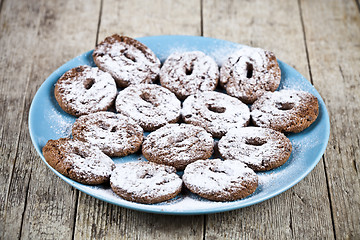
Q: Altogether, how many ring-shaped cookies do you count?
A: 13